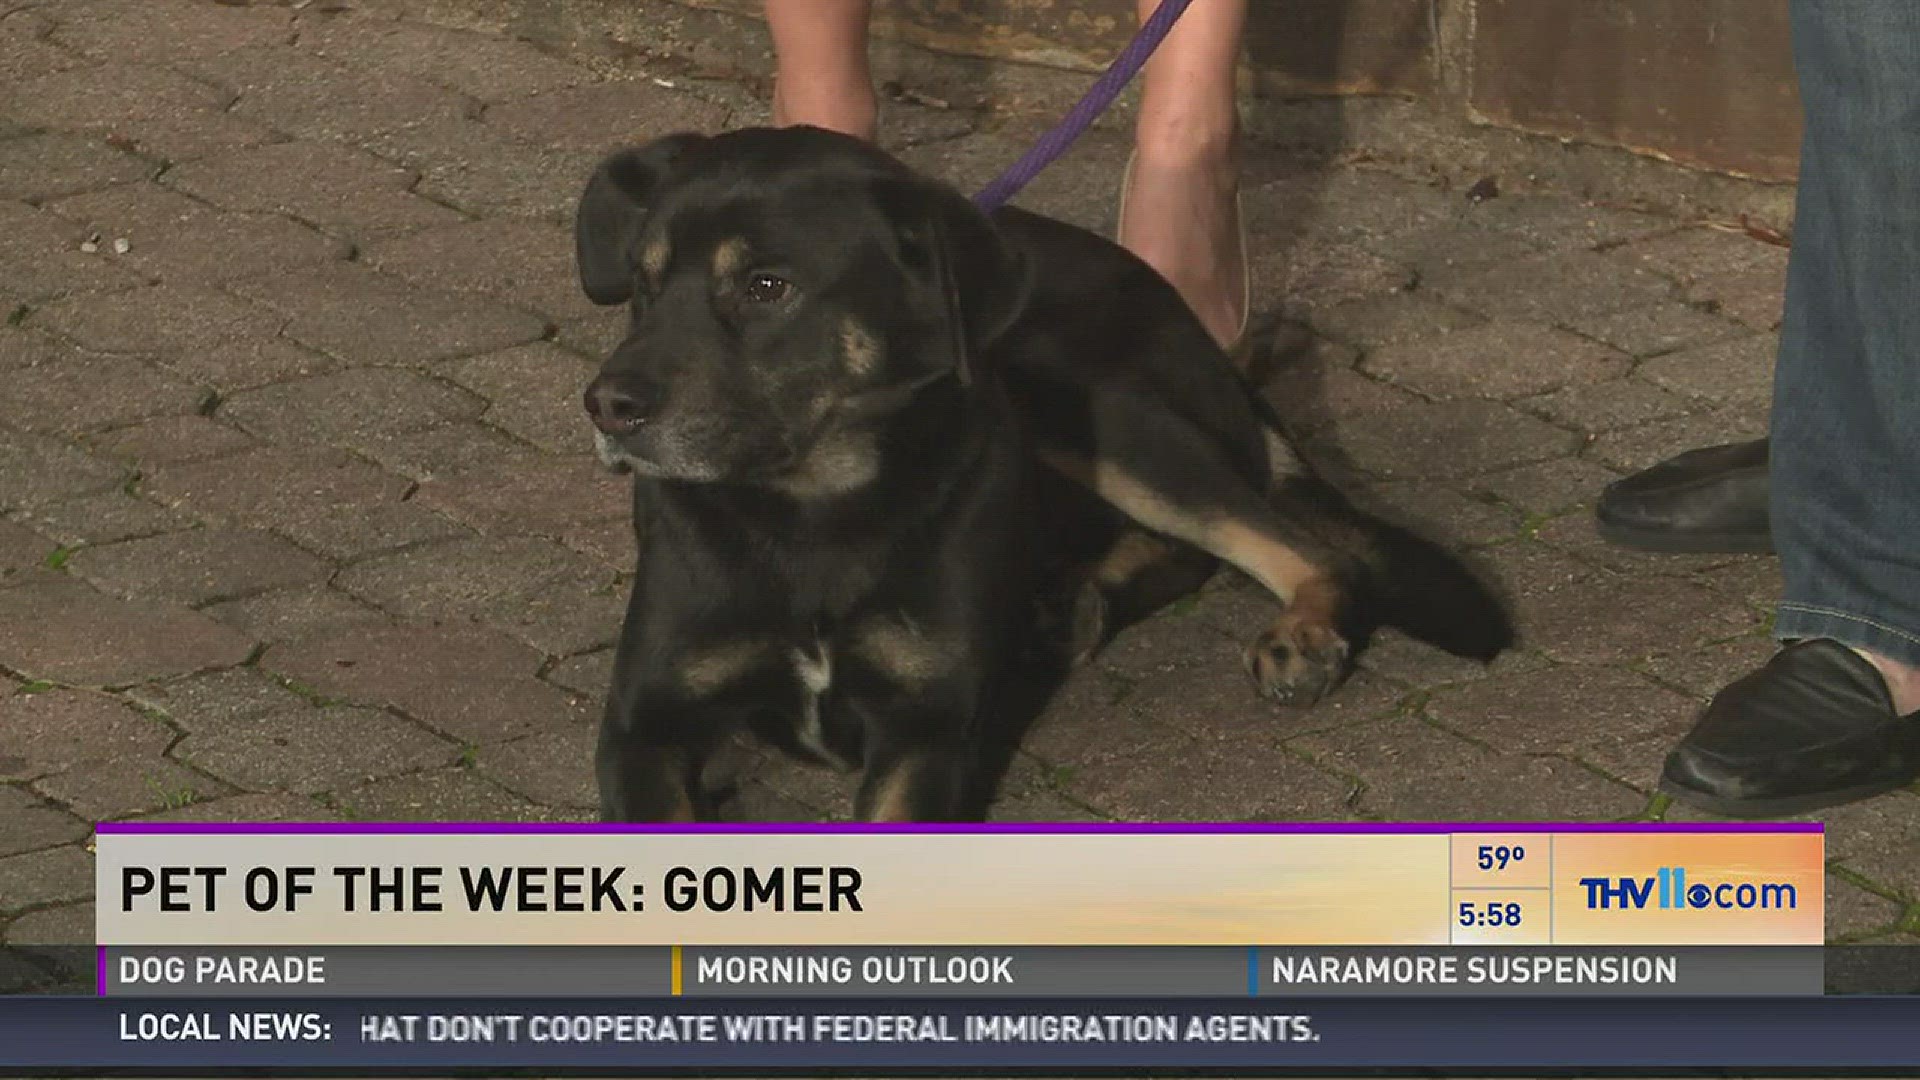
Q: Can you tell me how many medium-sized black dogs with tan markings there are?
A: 1